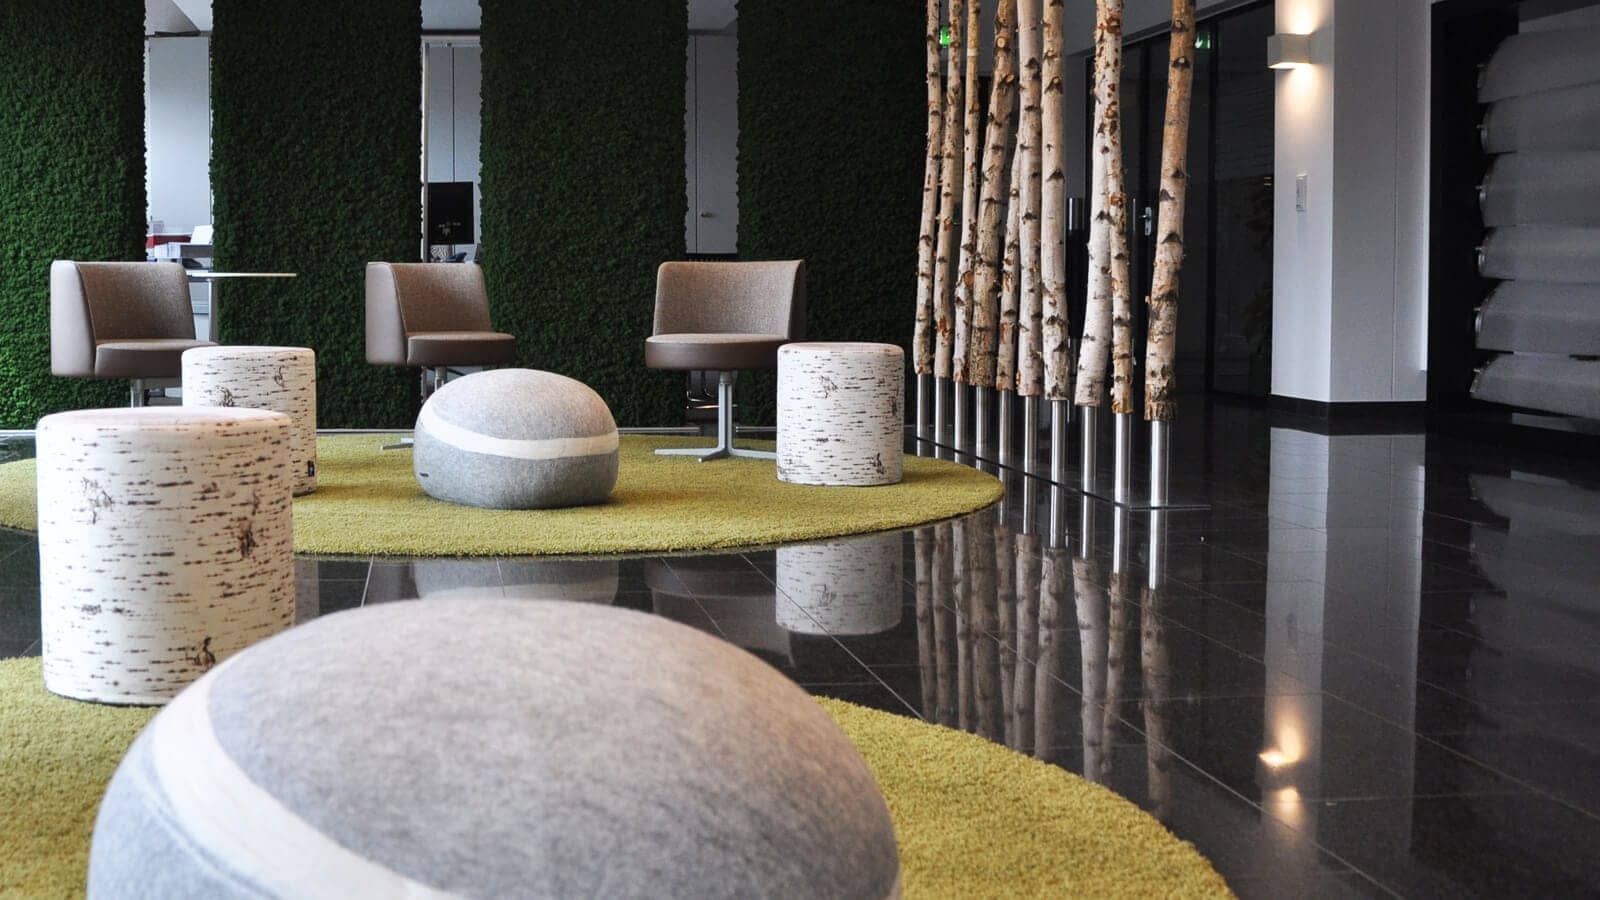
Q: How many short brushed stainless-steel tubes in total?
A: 10